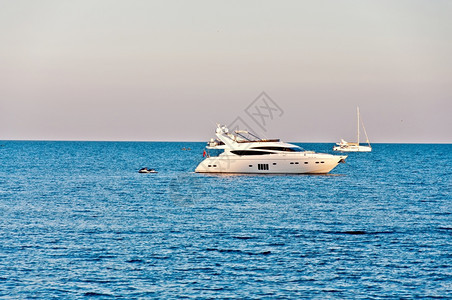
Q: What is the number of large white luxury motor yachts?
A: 1